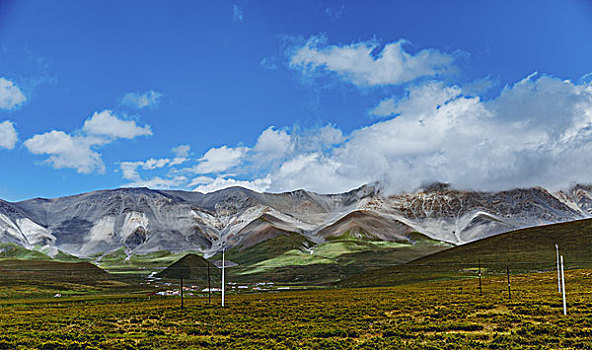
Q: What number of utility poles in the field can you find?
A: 7